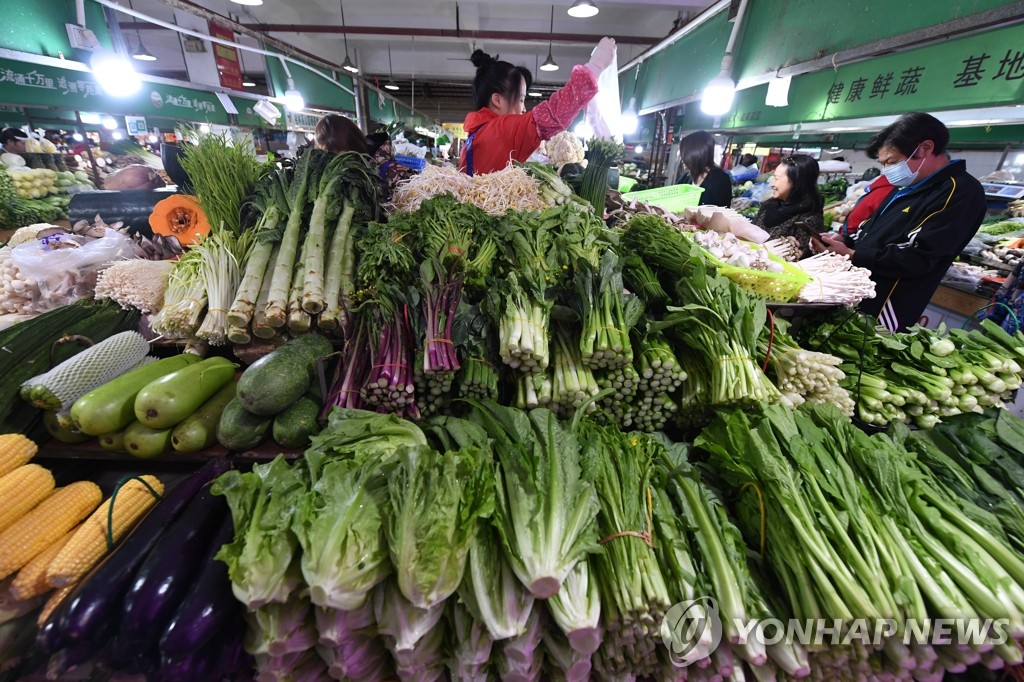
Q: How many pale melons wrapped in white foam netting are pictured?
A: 2